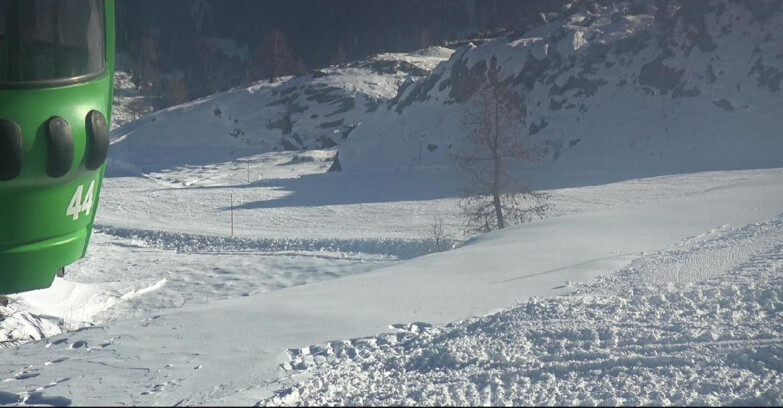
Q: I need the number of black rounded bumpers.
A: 3